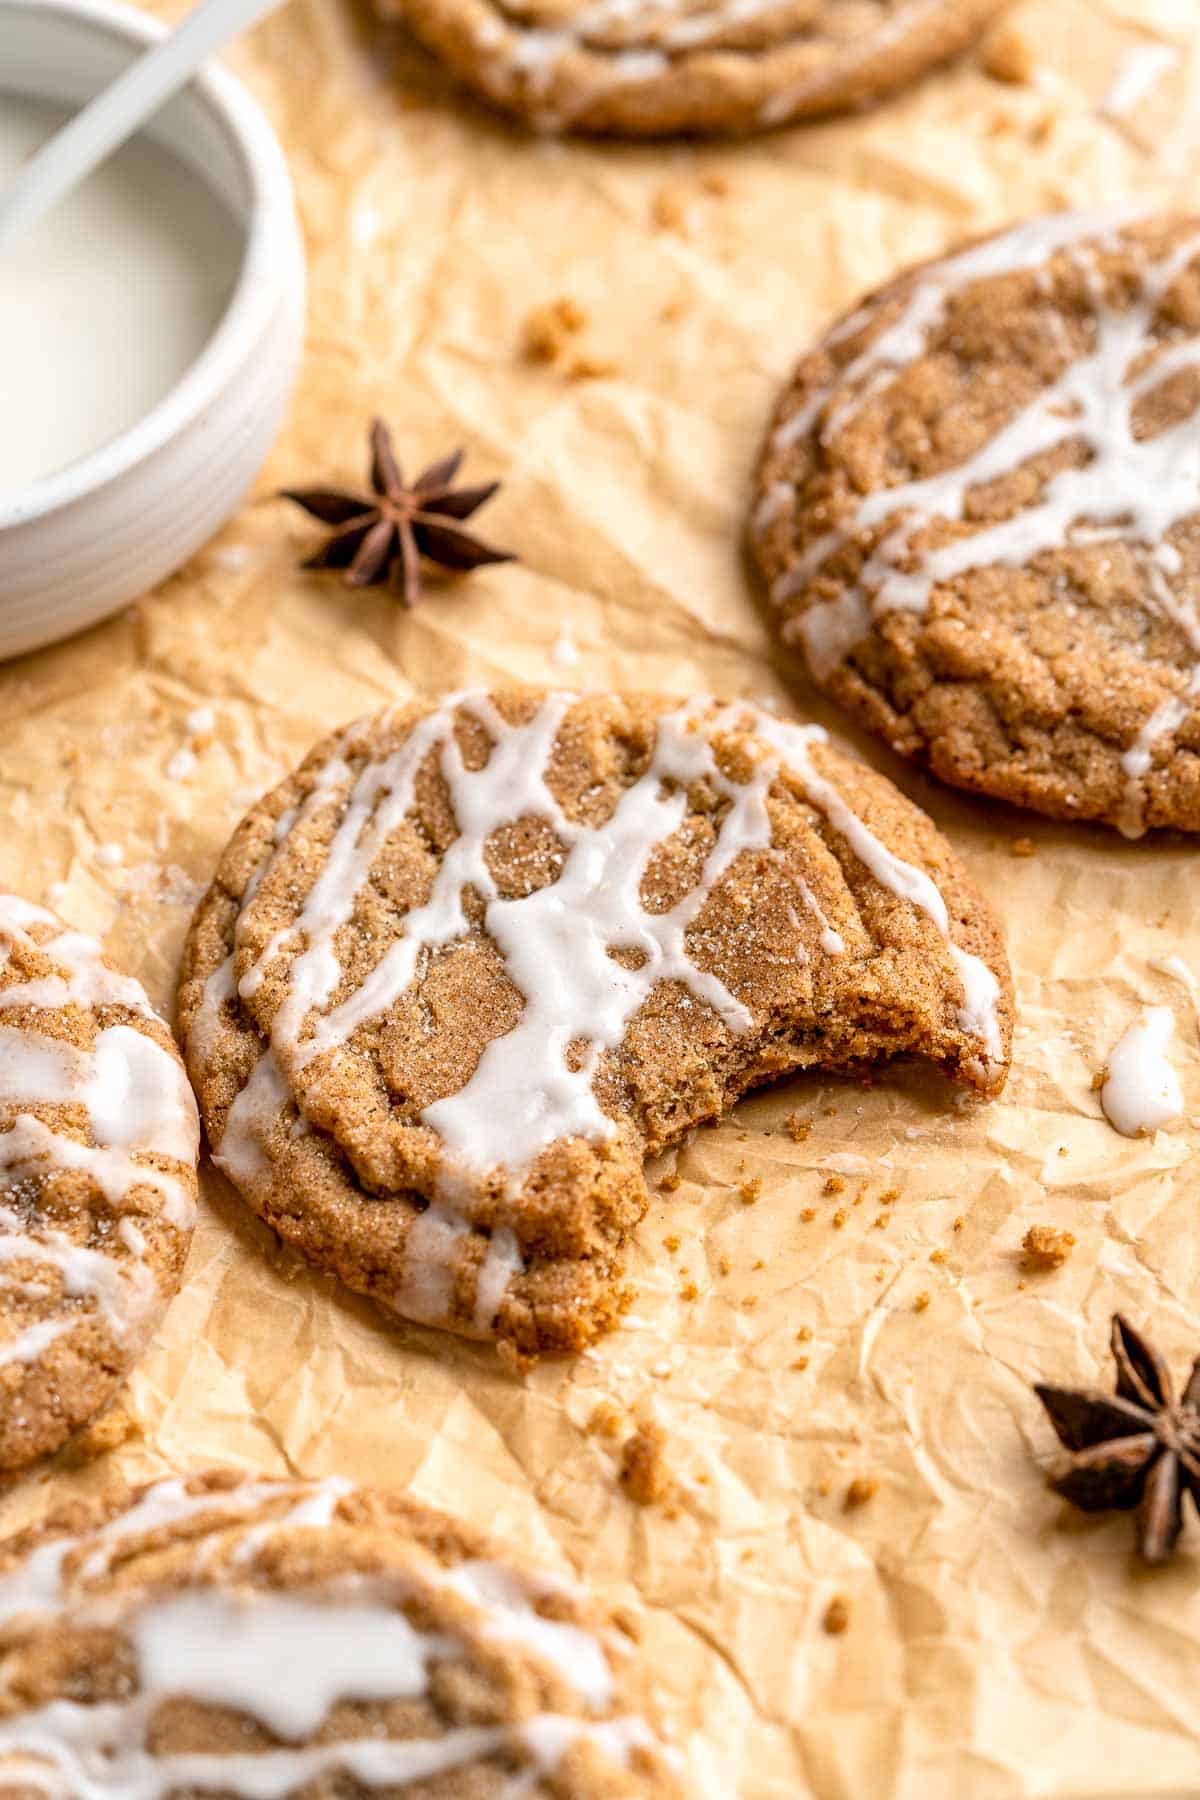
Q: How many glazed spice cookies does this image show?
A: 5